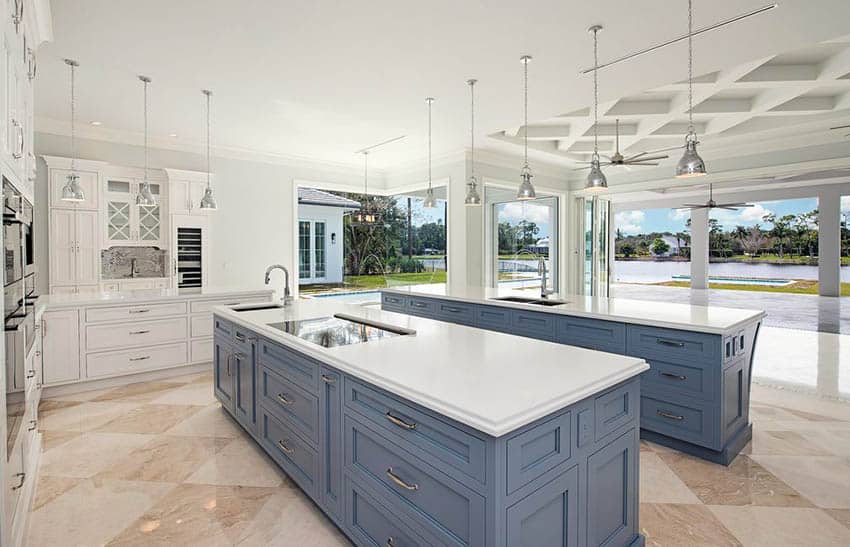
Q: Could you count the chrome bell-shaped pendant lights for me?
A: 8